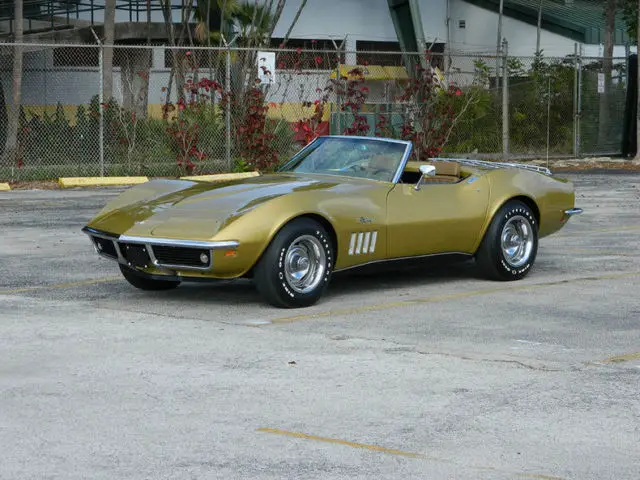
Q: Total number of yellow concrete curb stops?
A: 3